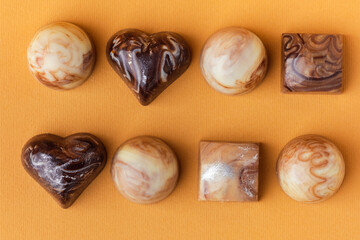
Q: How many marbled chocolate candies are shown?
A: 8